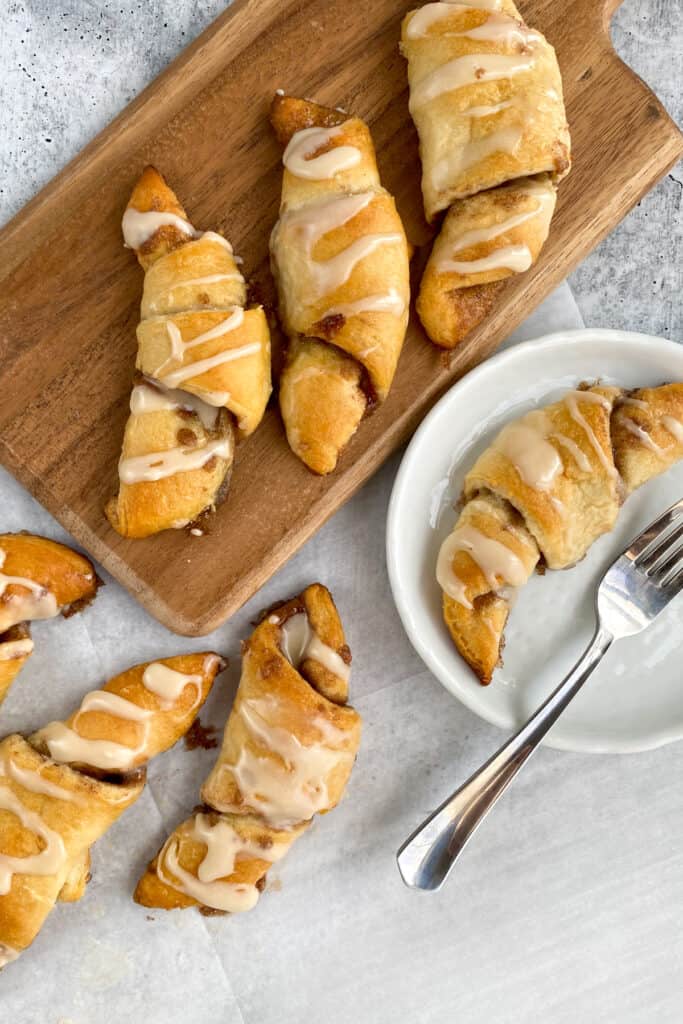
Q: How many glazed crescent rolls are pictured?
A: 7